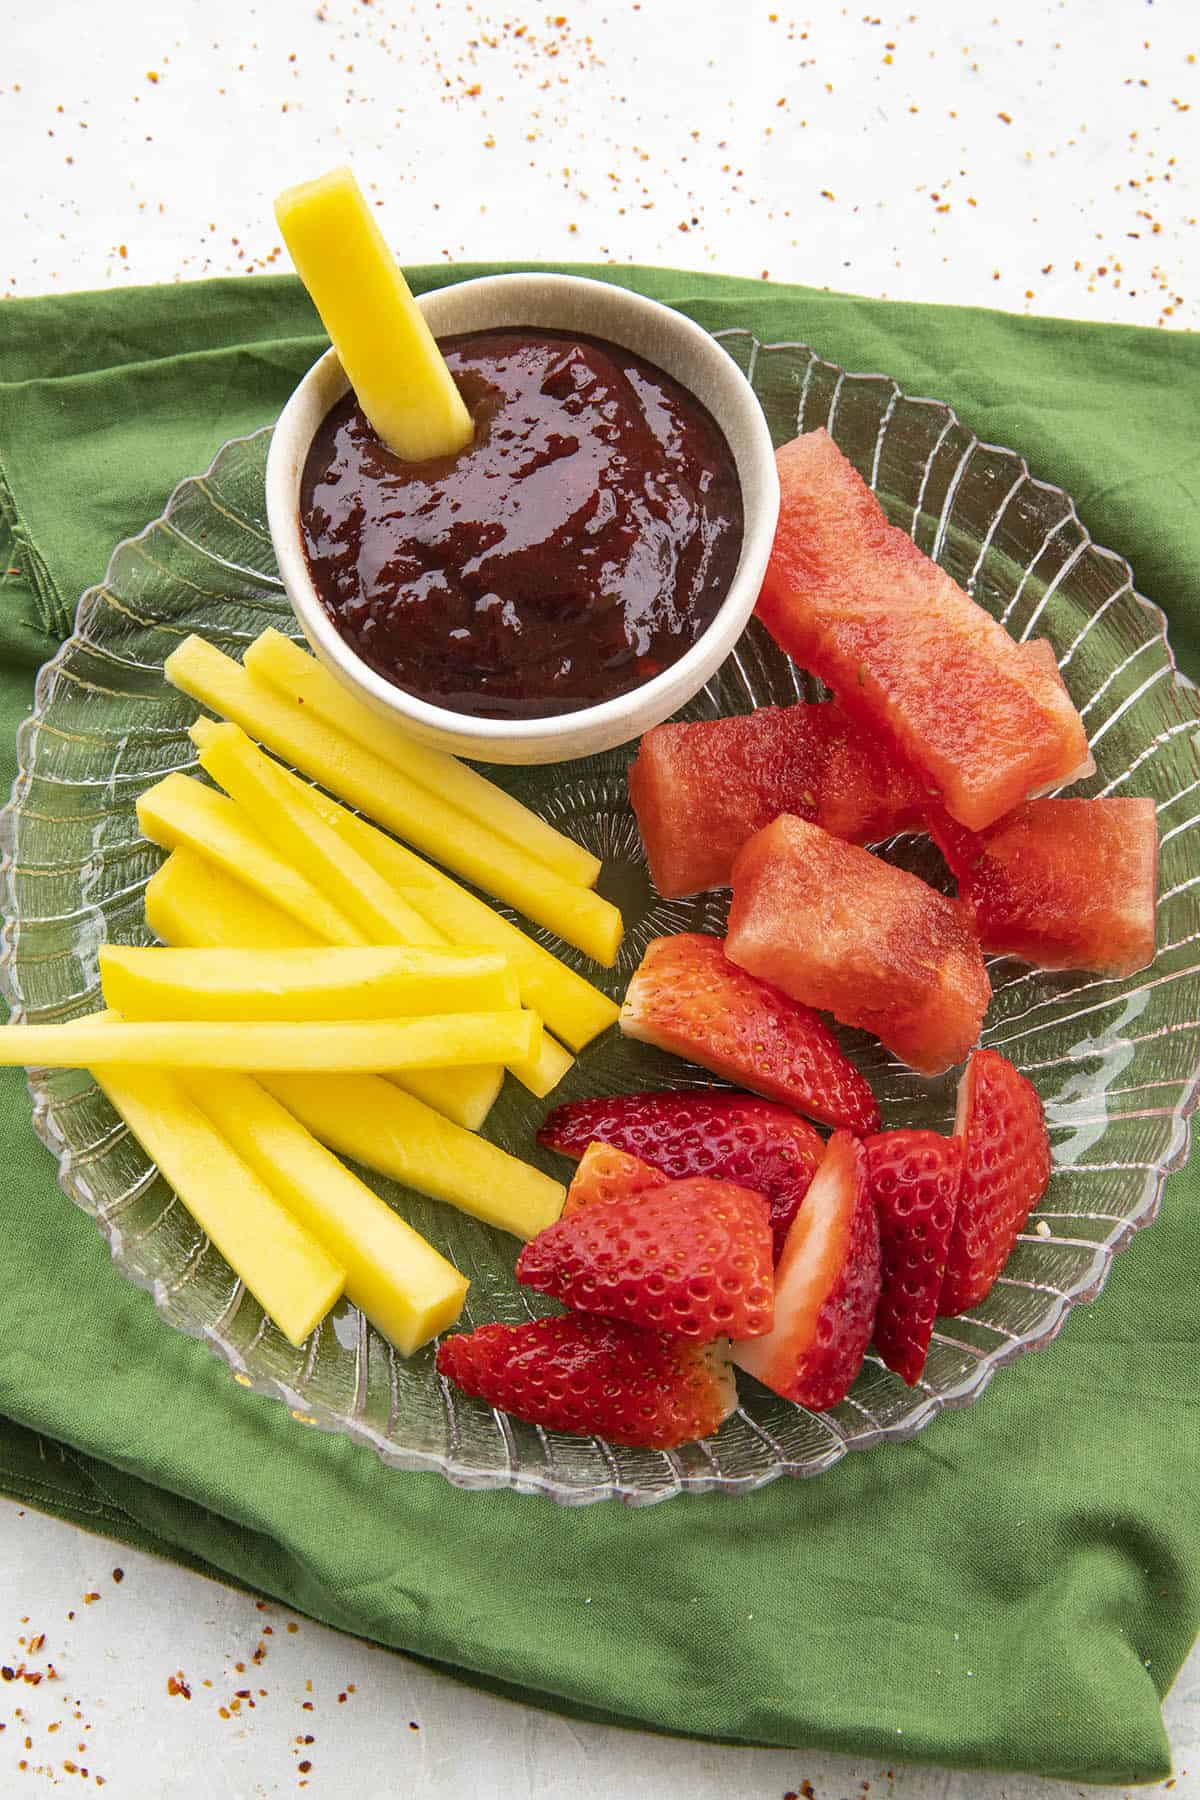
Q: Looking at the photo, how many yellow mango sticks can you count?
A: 12